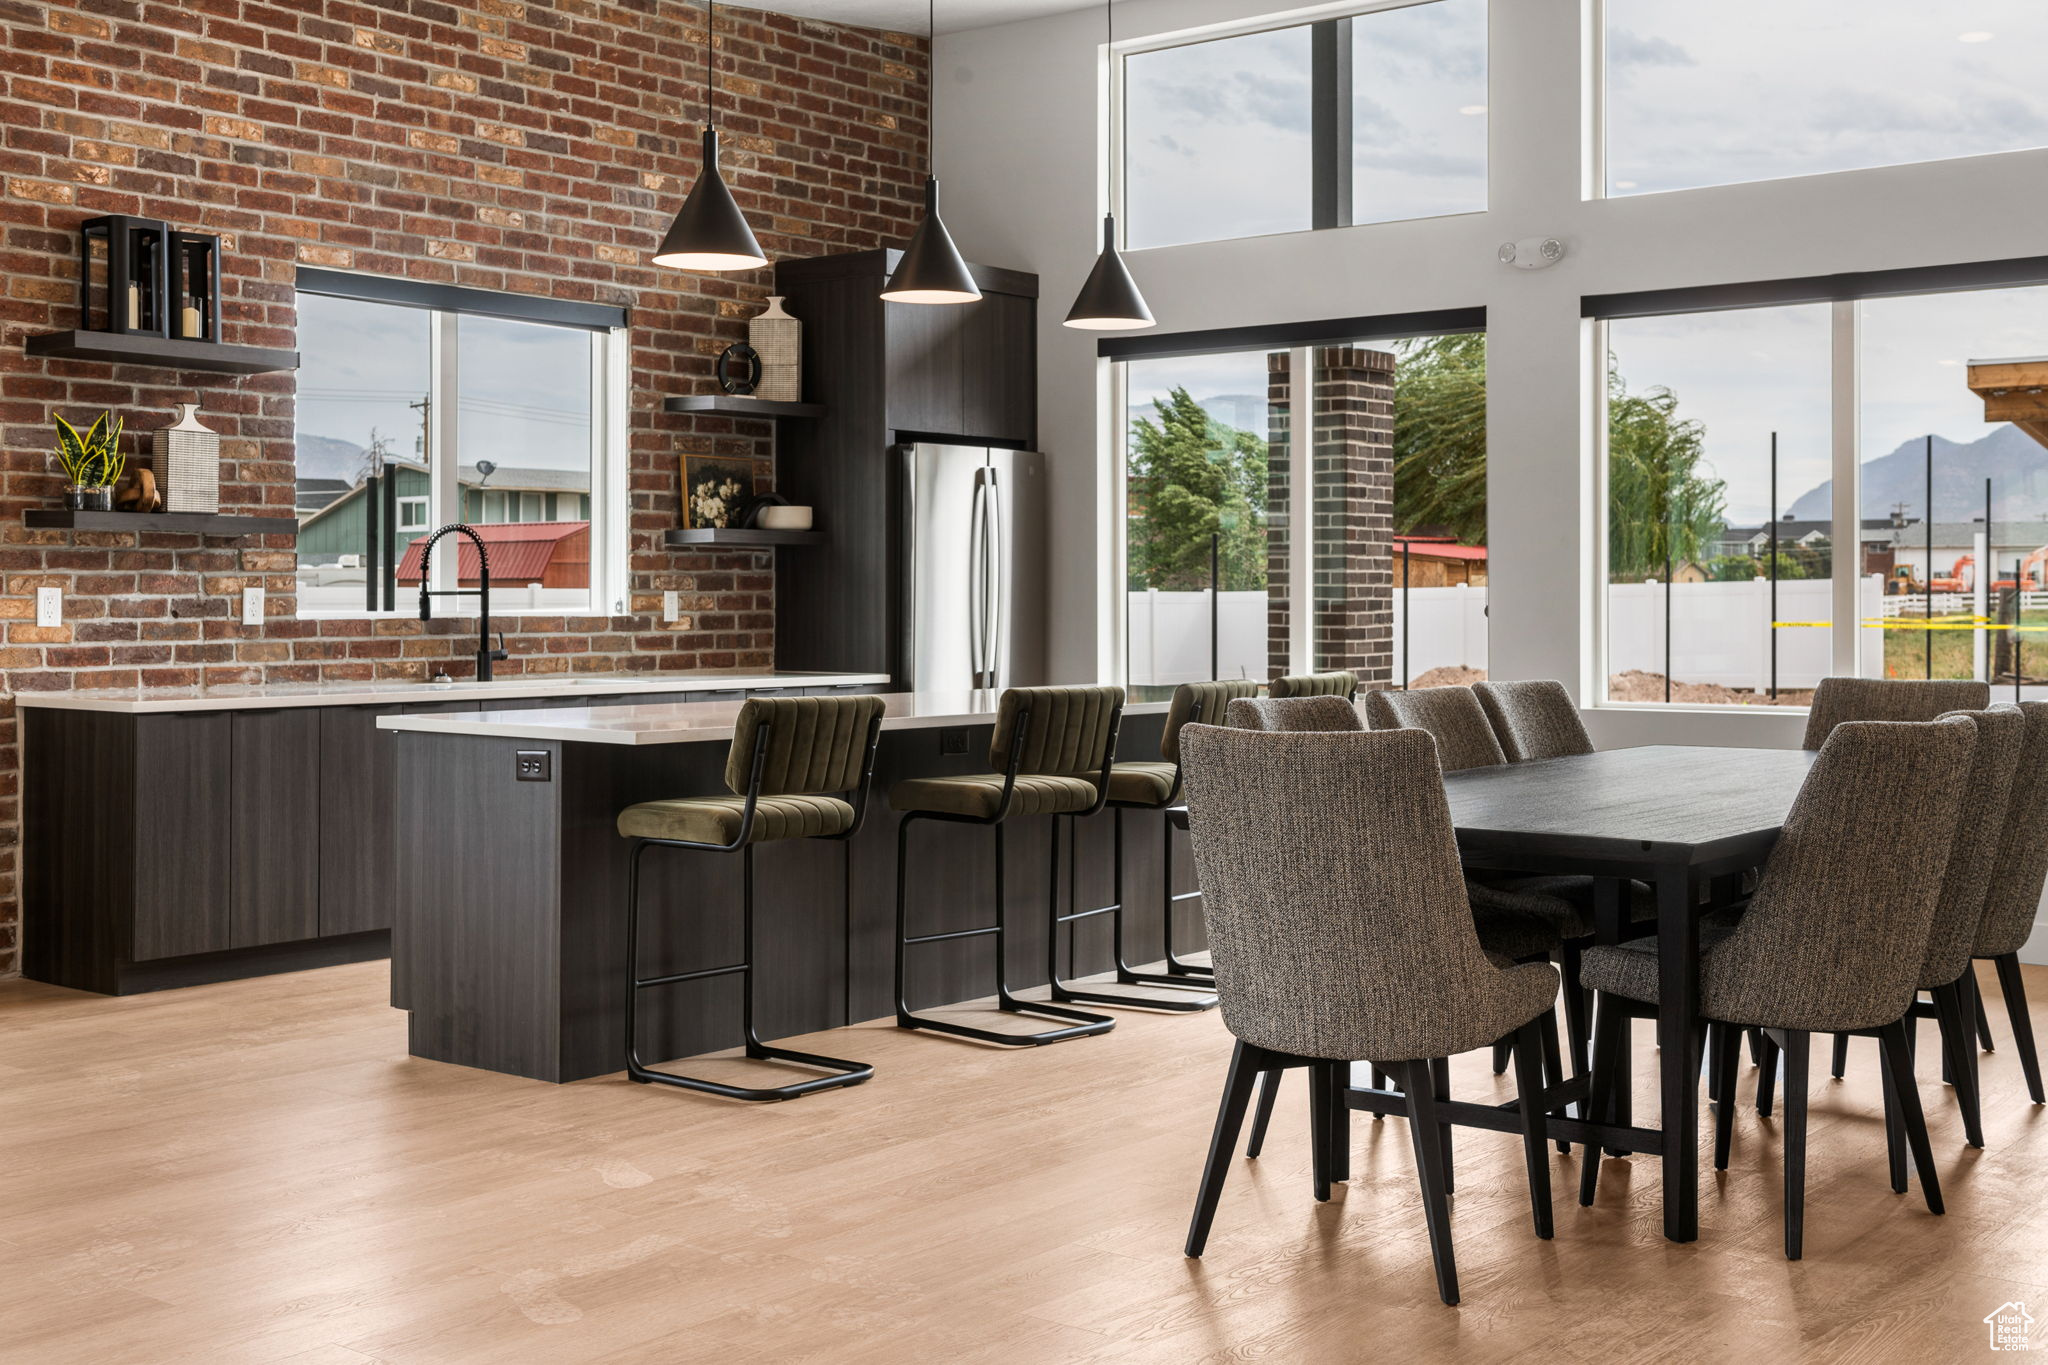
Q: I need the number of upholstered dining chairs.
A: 8